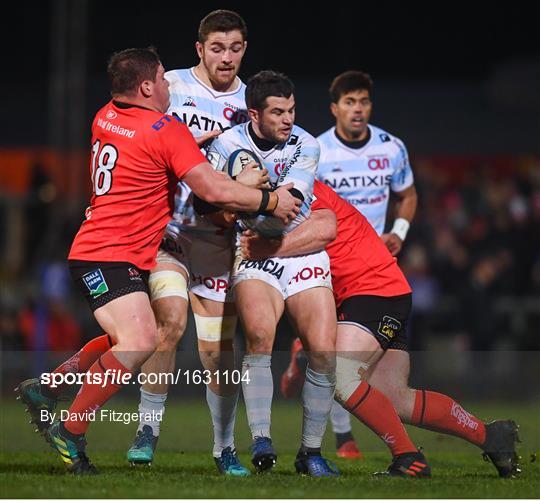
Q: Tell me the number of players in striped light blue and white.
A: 3